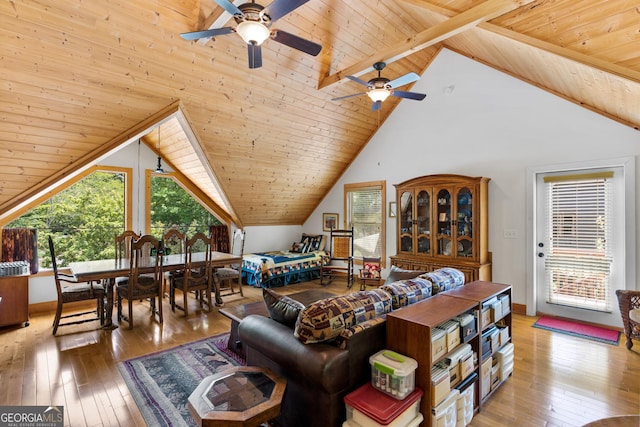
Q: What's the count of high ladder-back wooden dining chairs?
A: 6